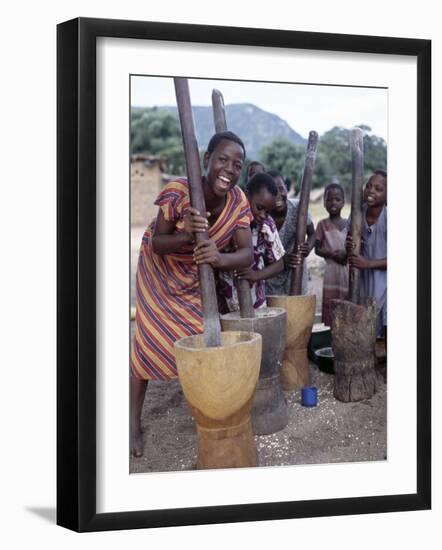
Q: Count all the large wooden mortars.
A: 4